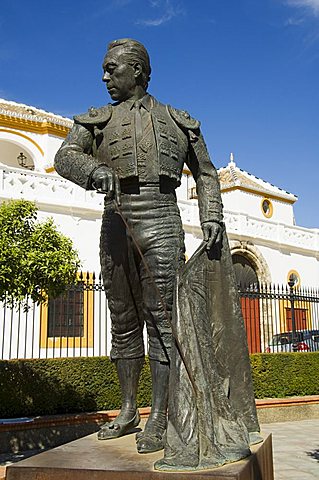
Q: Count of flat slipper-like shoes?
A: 2